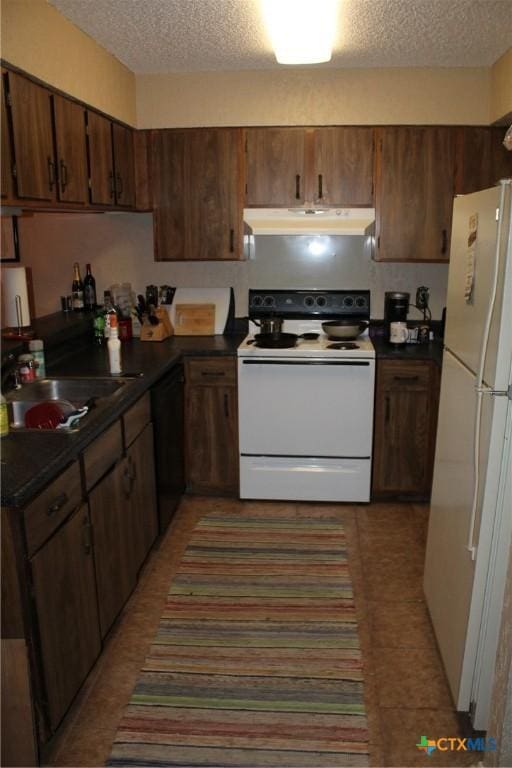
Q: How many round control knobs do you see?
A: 6